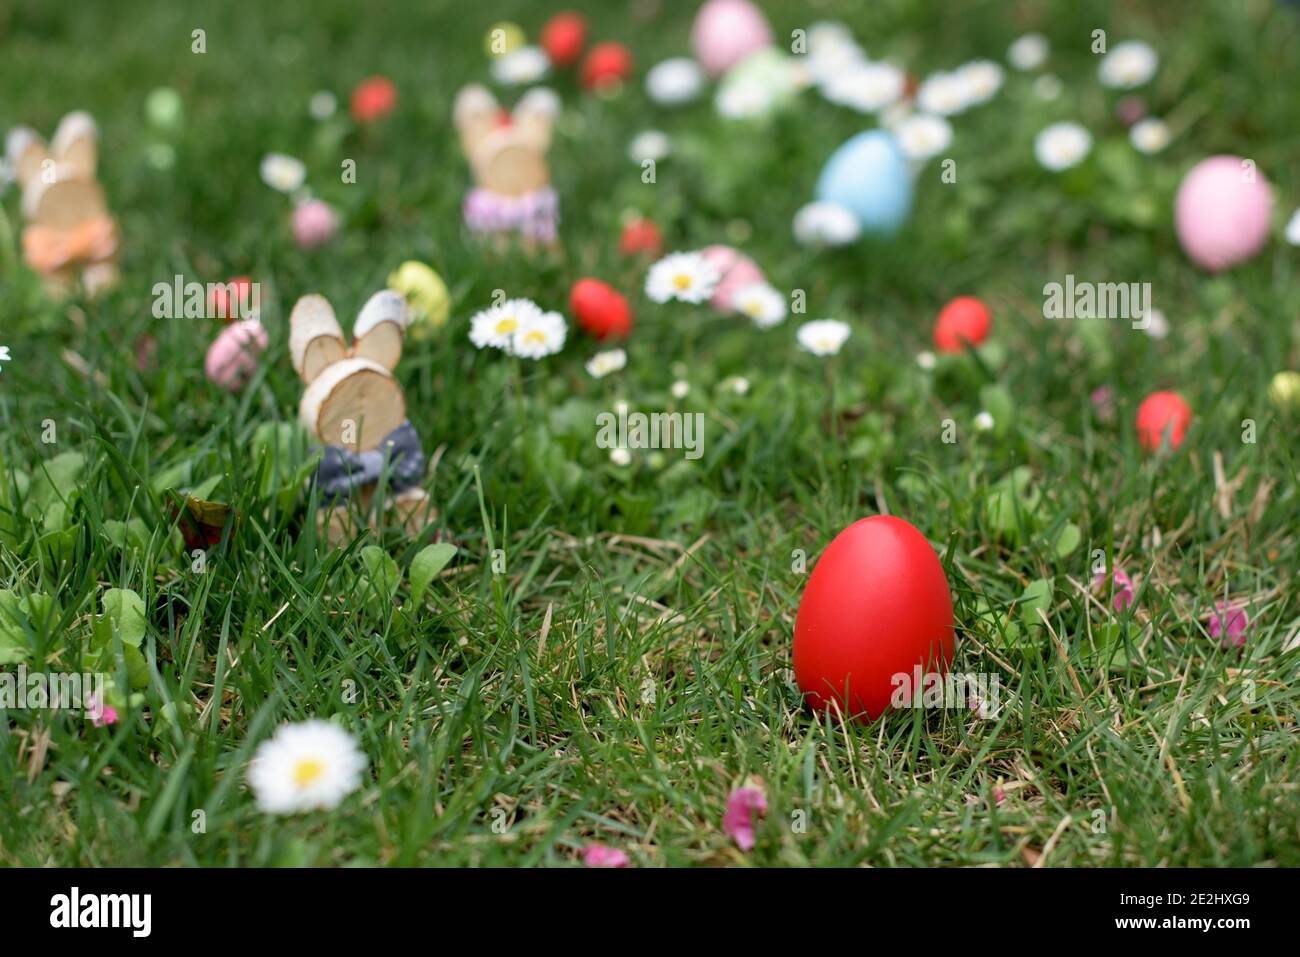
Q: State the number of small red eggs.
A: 8